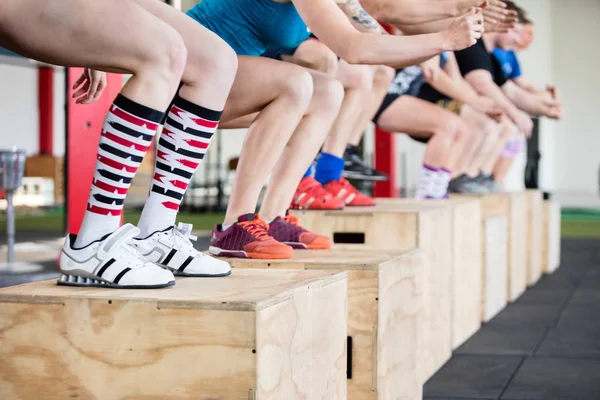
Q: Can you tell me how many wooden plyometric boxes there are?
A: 8